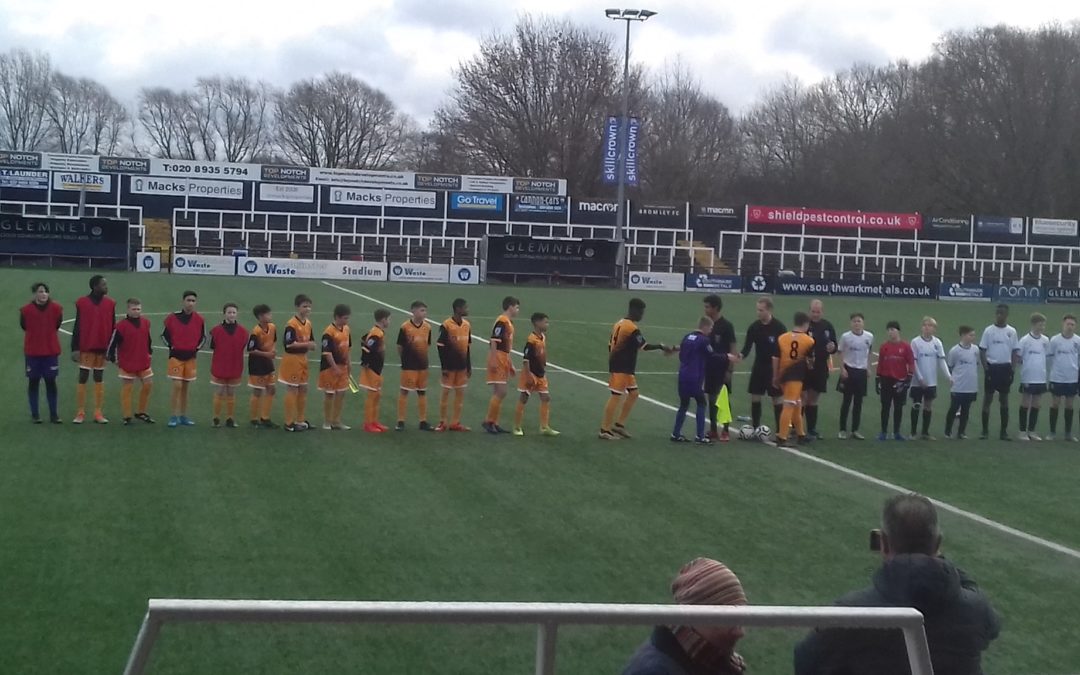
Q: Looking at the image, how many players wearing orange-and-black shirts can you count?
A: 10